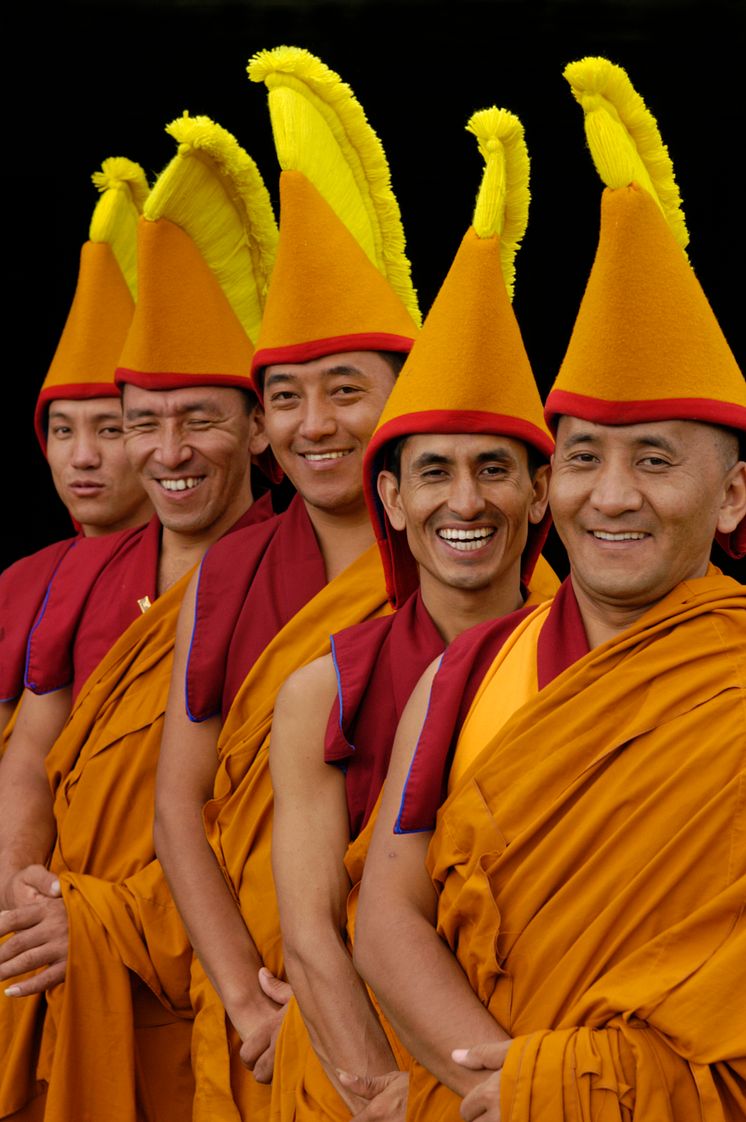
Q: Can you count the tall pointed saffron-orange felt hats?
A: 5